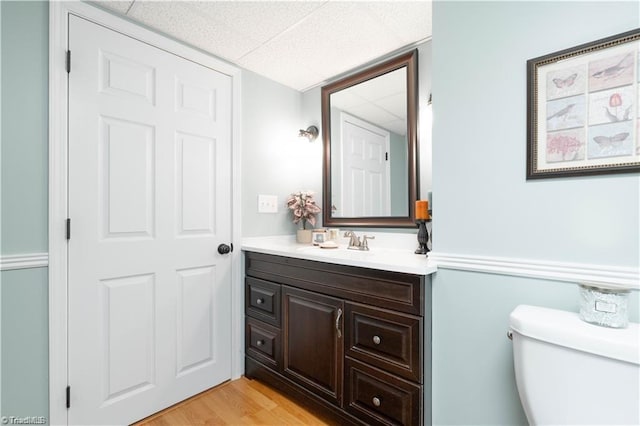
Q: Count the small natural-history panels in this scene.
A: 6